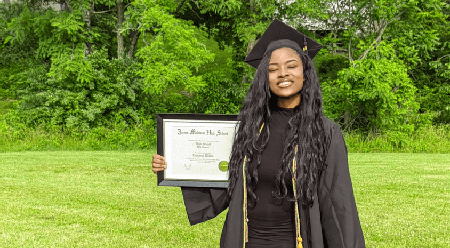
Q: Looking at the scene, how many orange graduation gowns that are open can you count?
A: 0